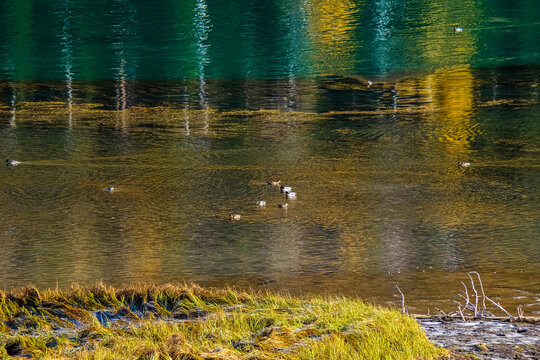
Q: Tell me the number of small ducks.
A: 11